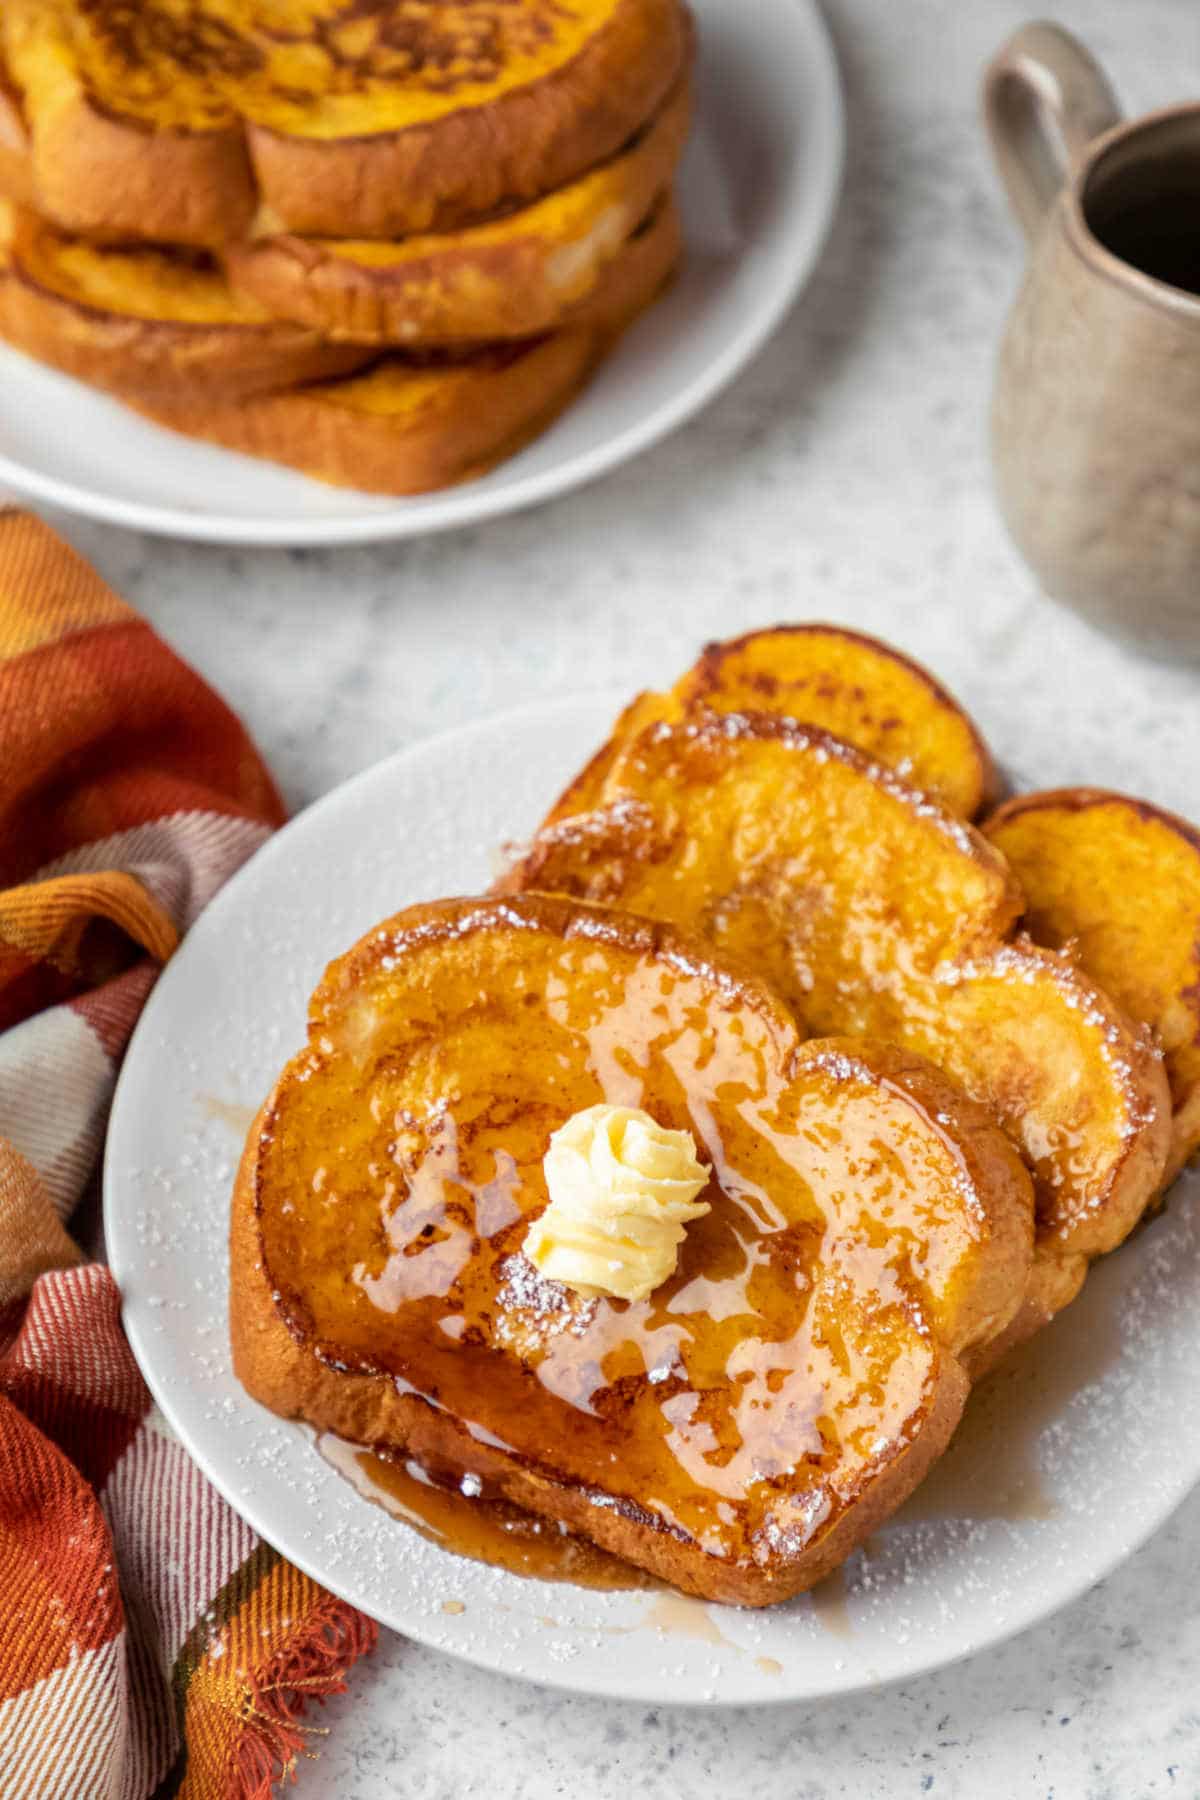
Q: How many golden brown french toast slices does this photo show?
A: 7